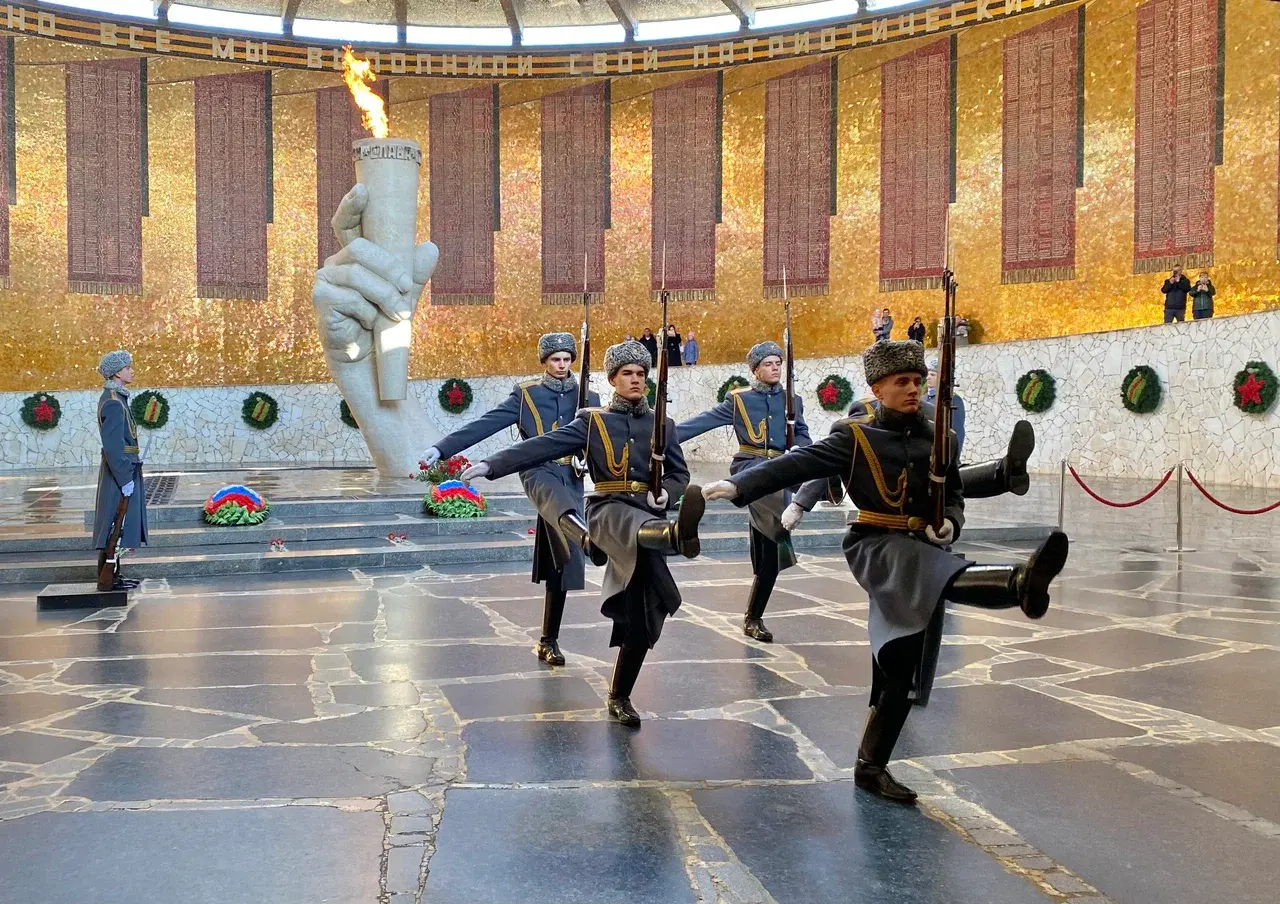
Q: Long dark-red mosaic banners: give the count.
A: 11